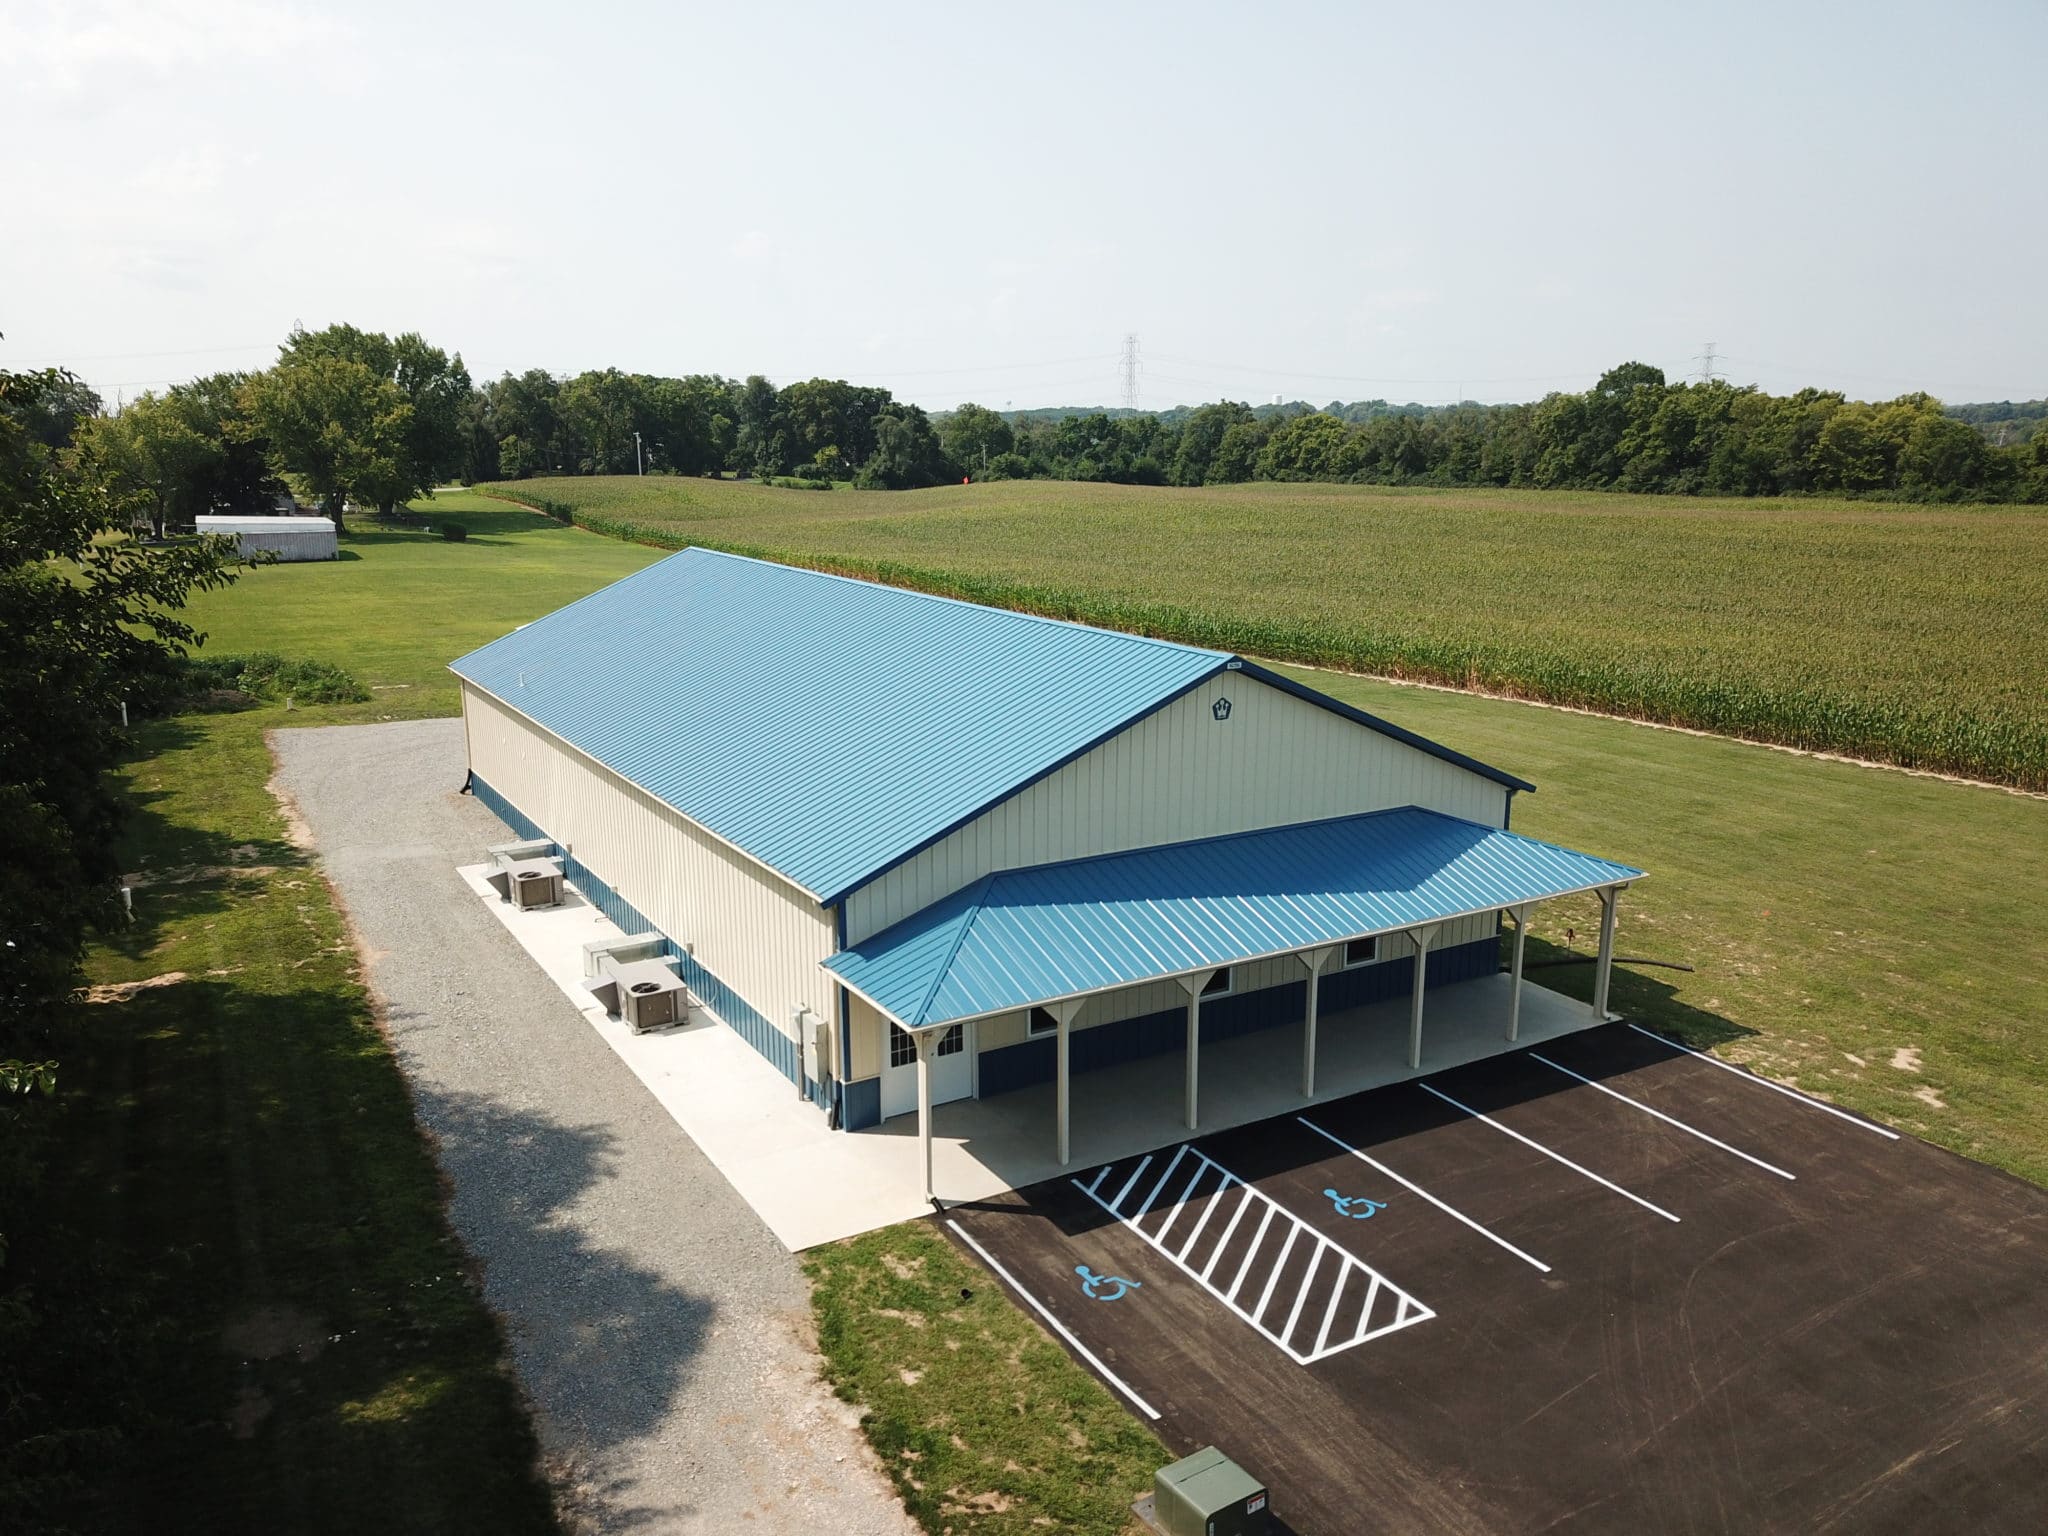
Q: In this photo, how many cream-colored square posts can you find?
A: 7